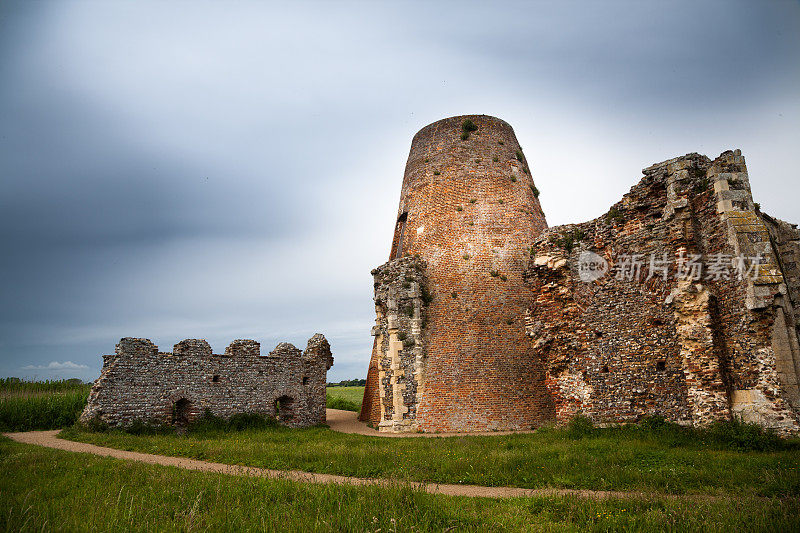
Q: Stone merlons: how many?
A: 5